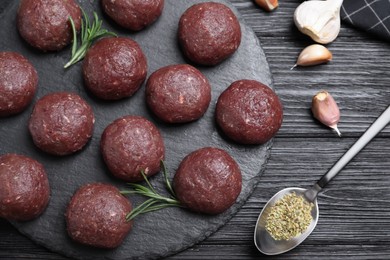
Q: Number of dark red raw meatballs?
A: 12